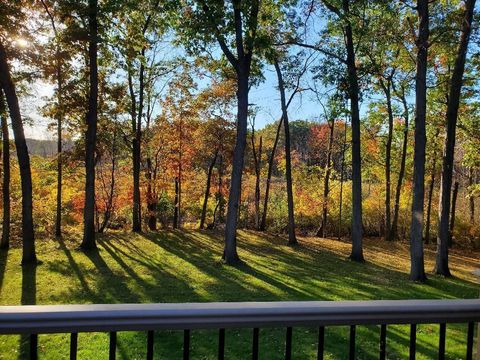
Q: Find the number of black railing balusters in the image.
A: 14